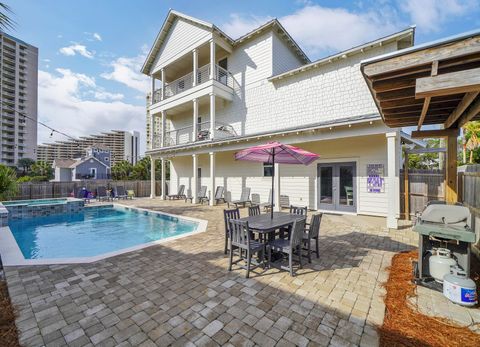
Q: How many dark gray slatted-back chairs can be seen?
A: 6